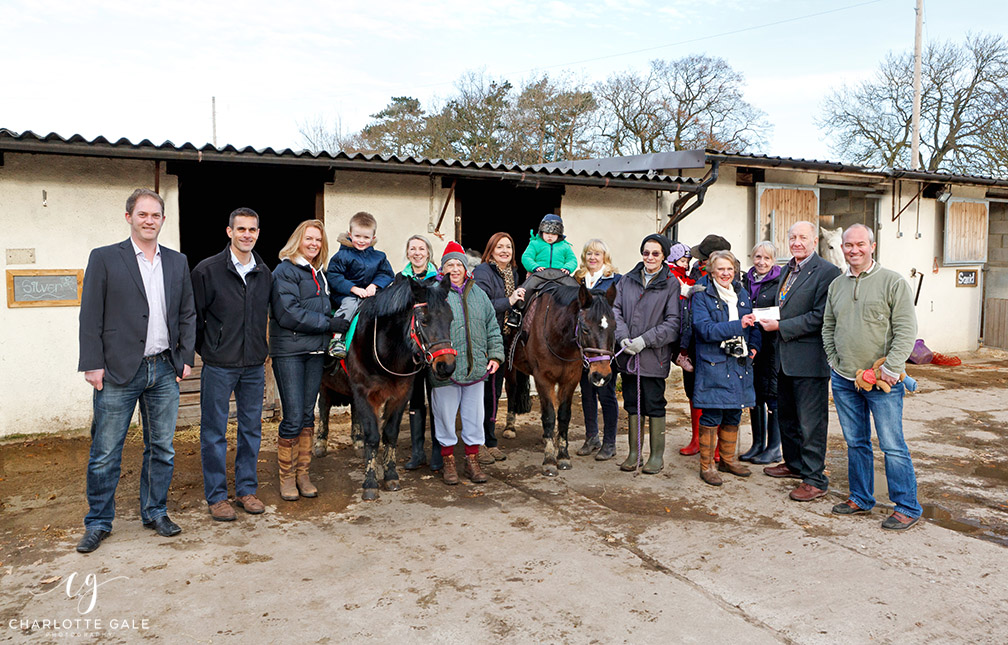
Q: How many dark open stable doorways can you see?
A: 2